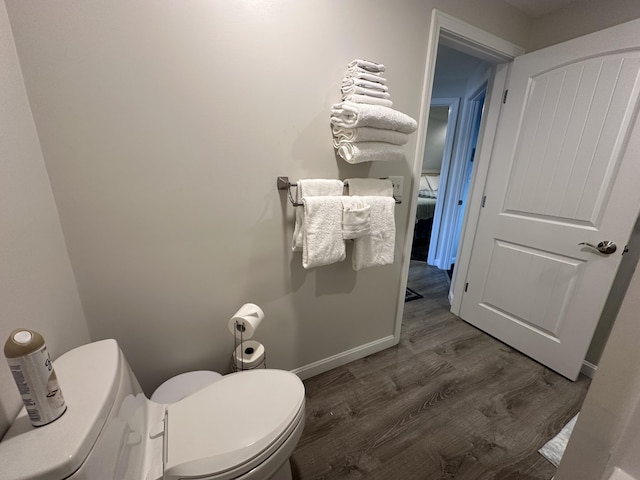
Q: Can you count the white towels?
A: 14